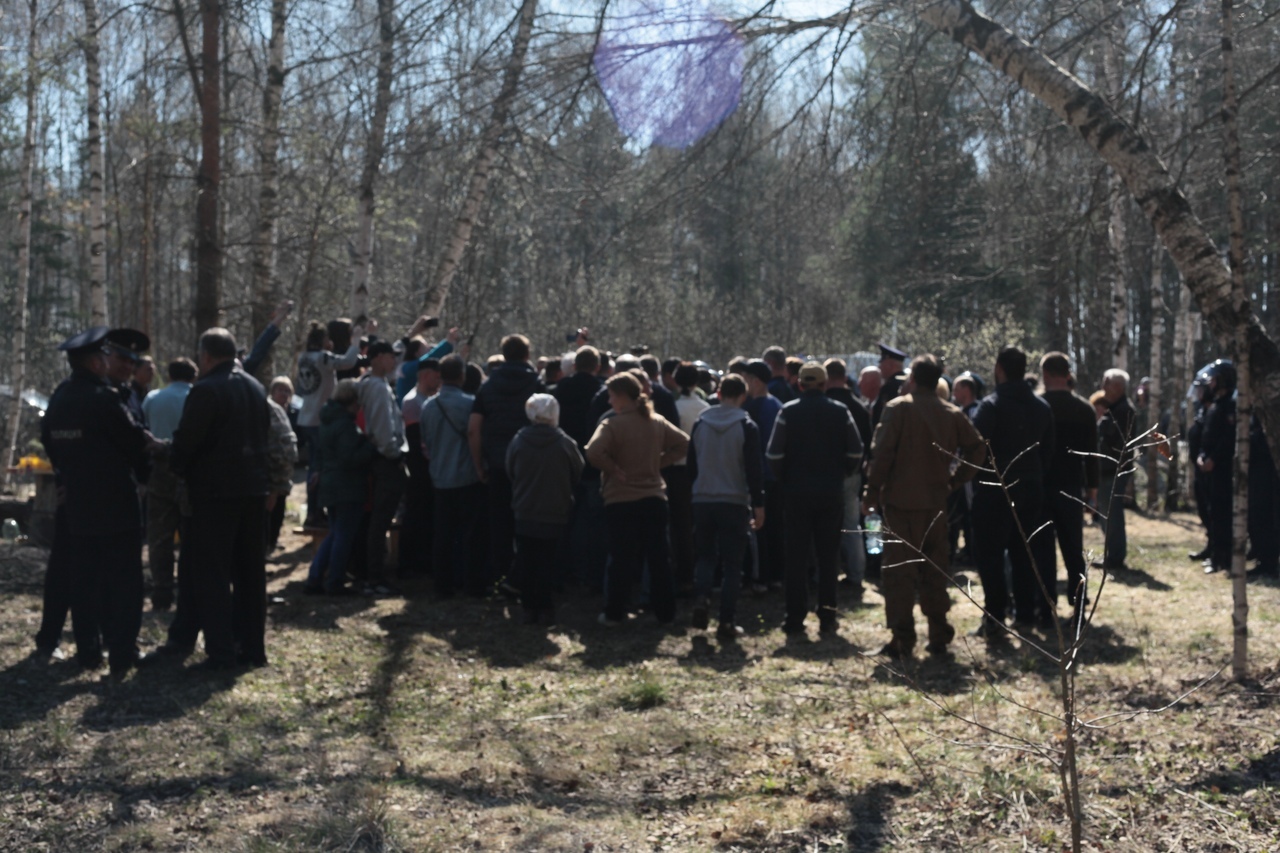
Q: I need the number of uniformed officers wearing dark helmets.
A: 2